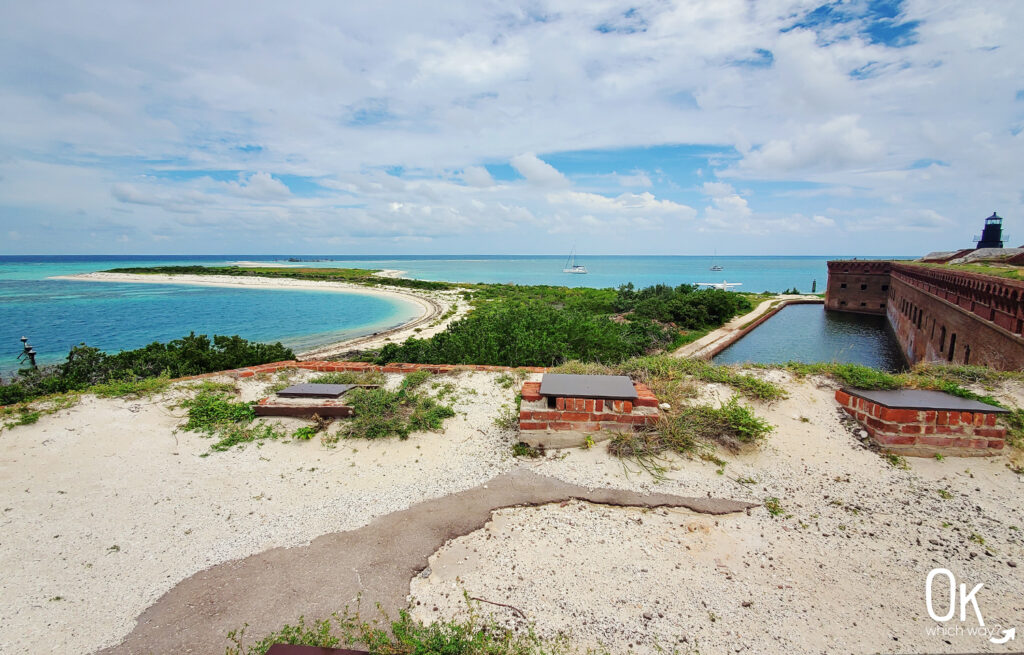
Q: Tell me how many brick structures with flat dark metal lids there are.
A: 3